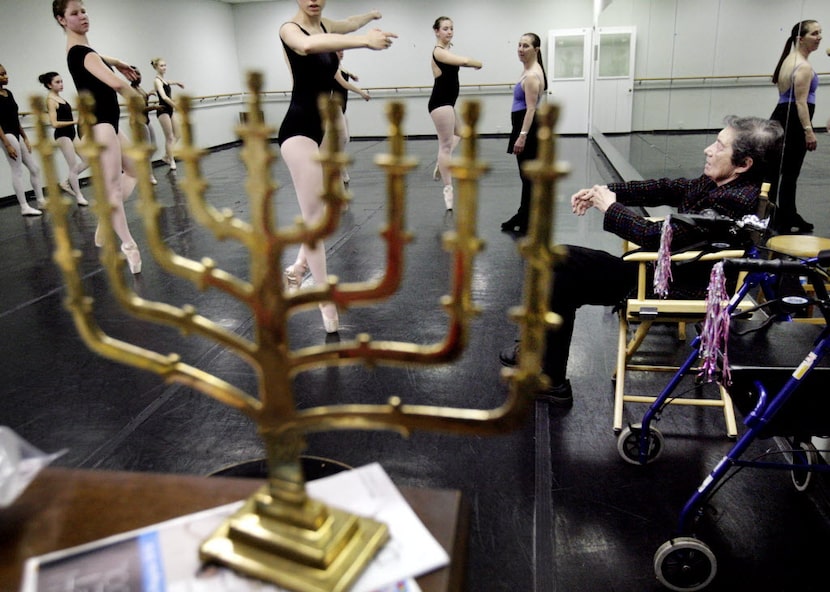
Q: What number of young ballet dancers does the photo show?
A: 8